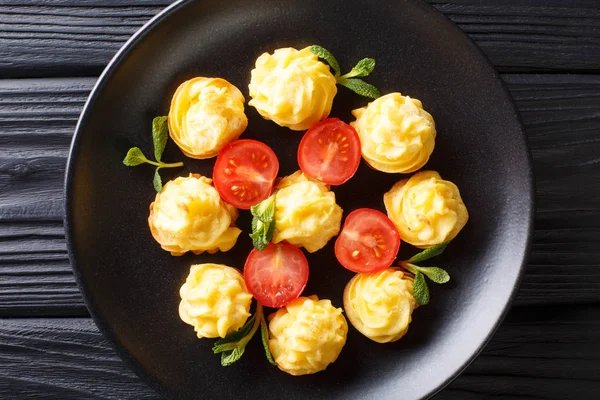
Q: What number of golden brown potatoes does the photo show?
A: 9